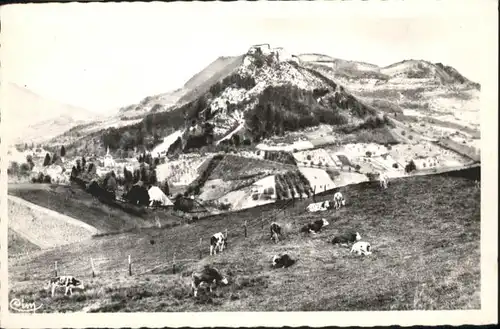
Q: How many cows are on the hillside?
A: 11